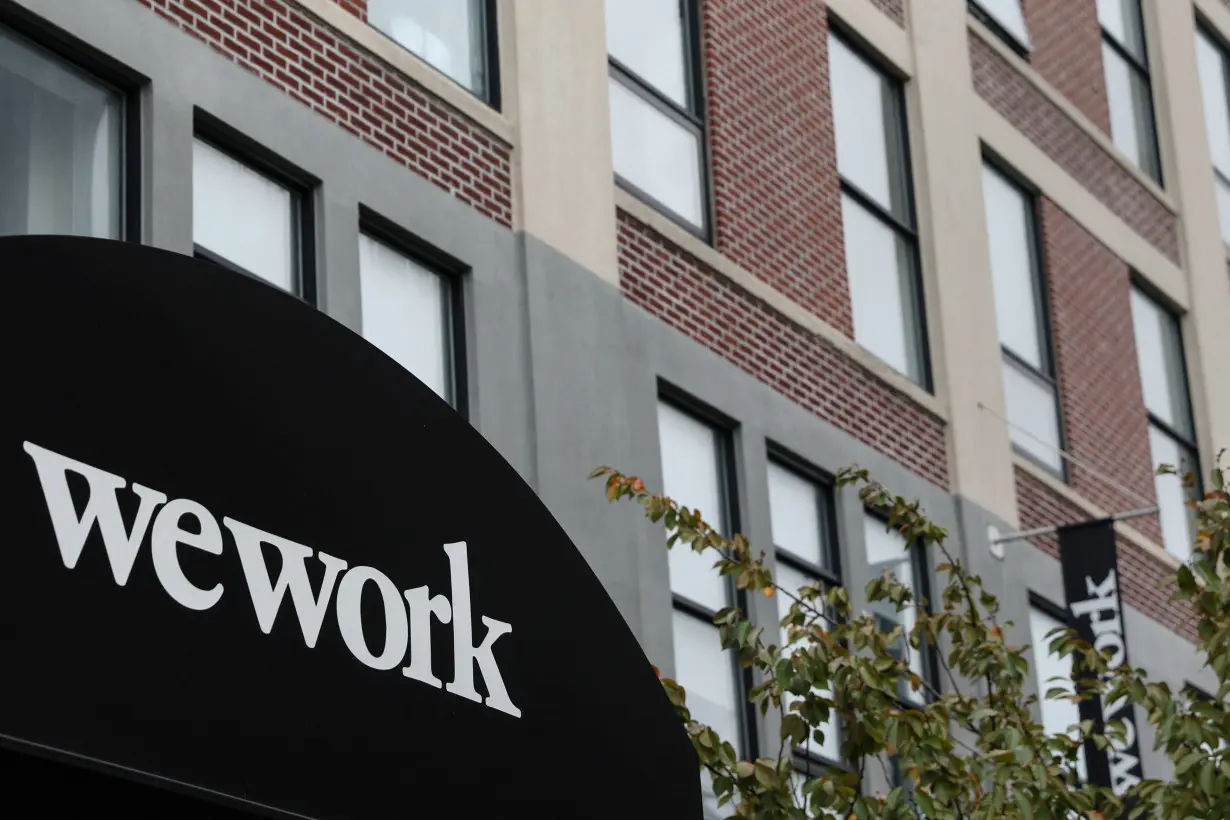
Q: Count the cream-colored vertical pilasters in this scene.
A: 3